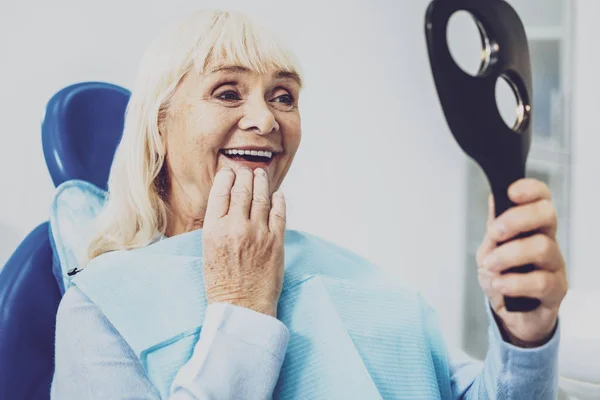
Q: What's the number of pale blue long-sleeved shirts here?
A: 1